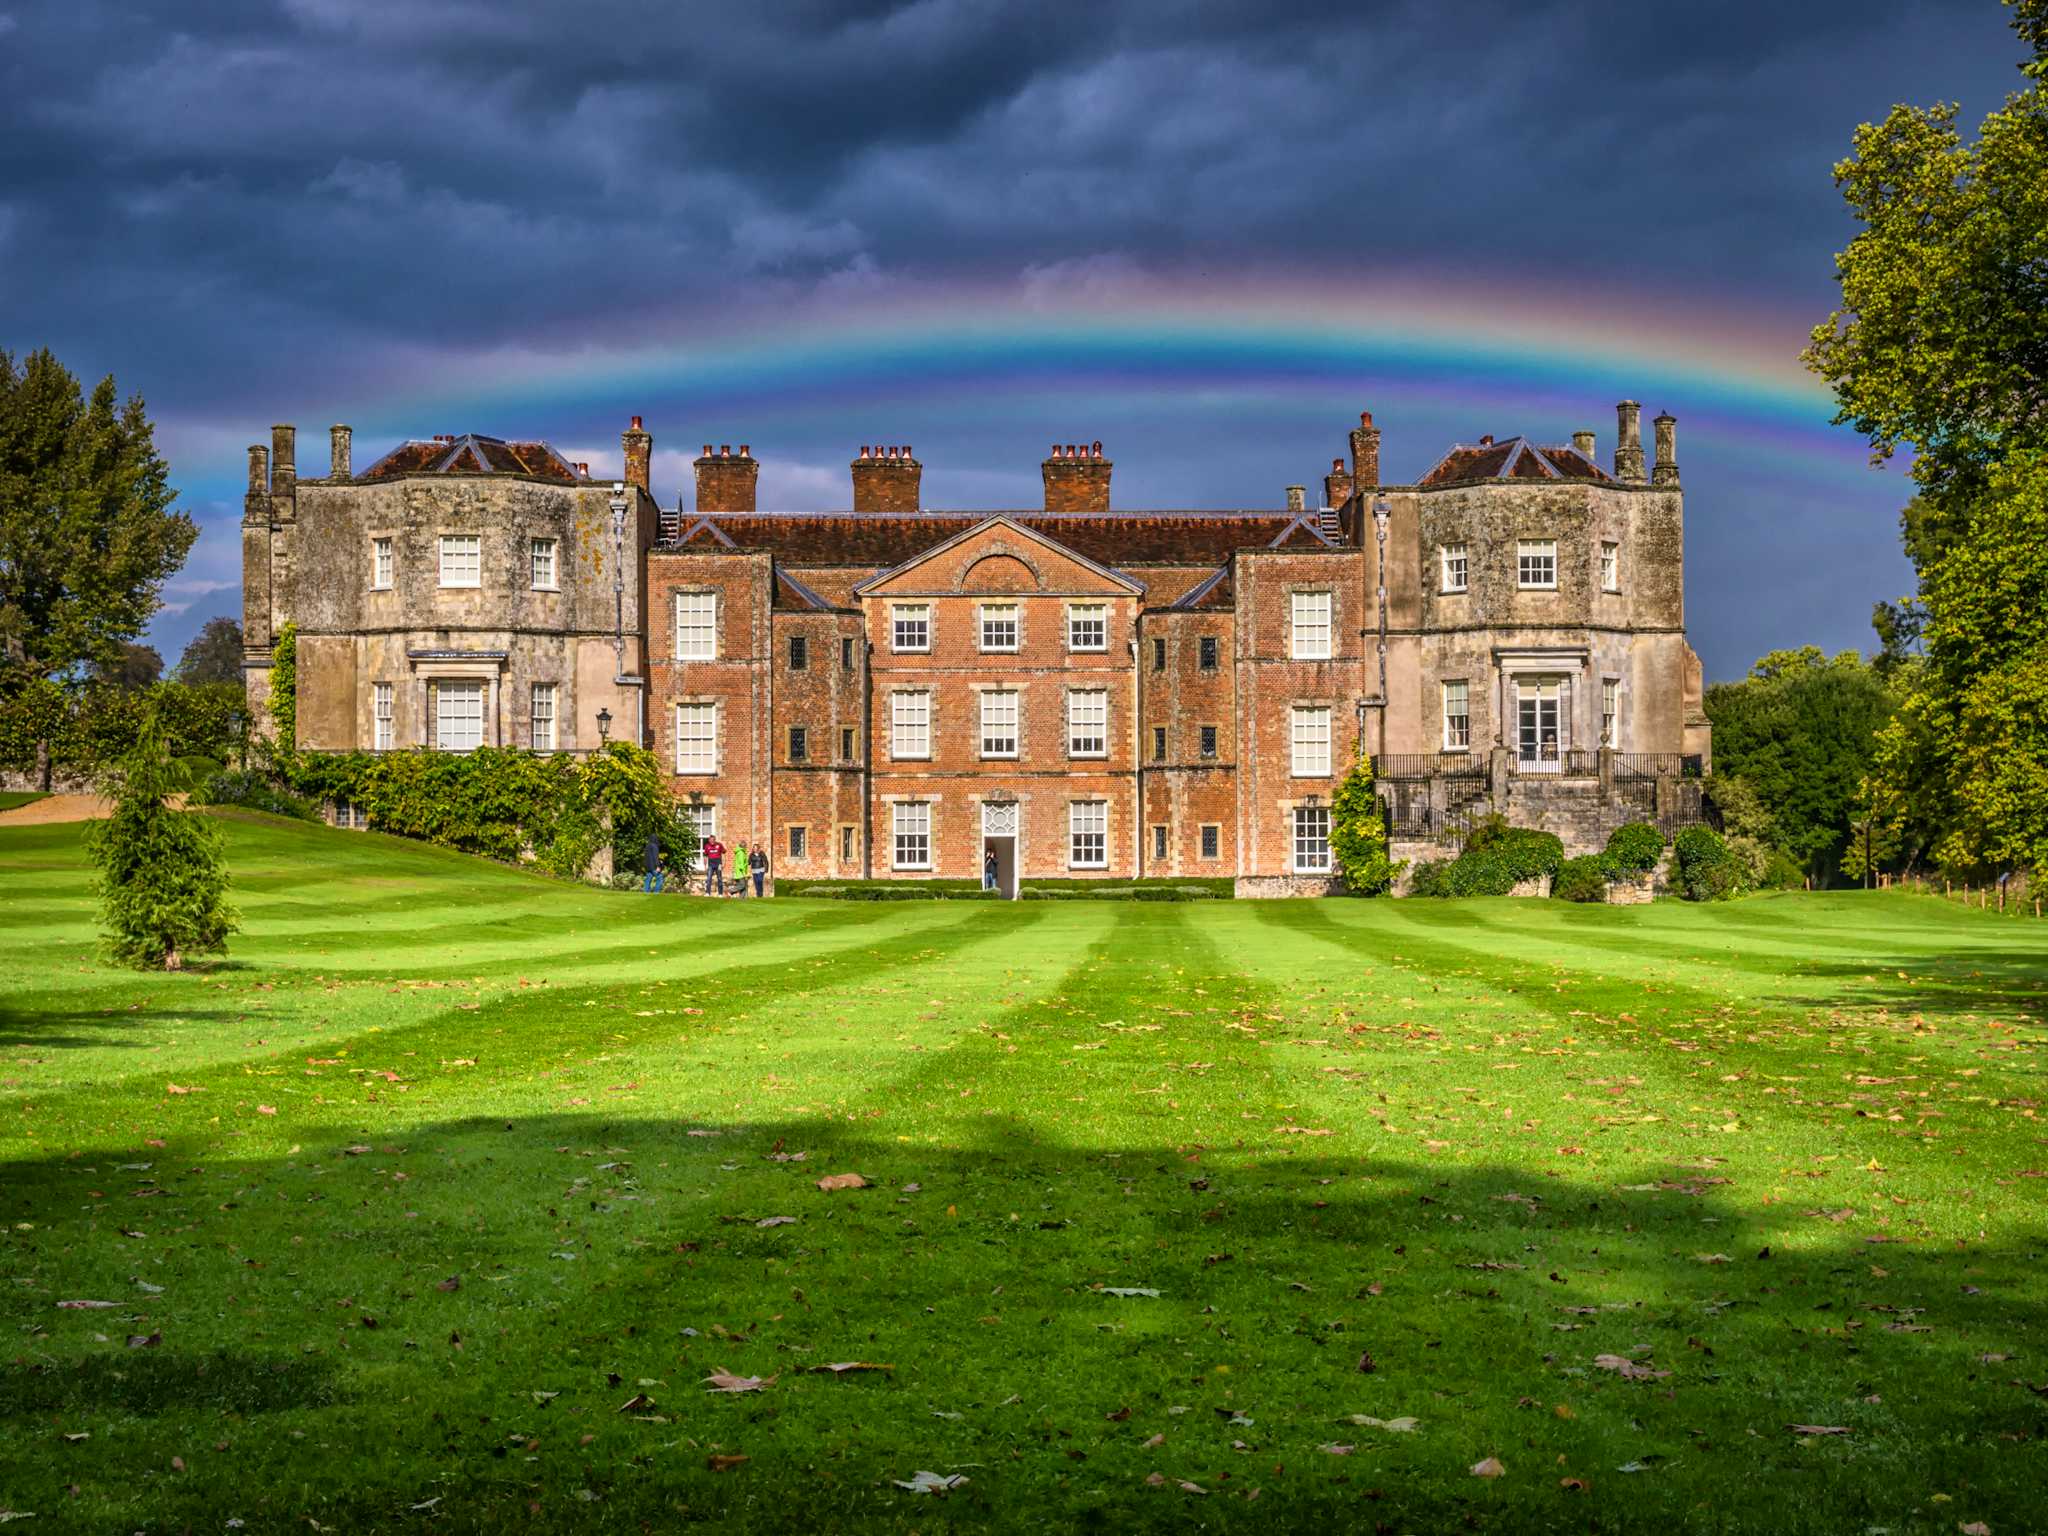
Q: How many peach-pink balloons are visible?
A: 0